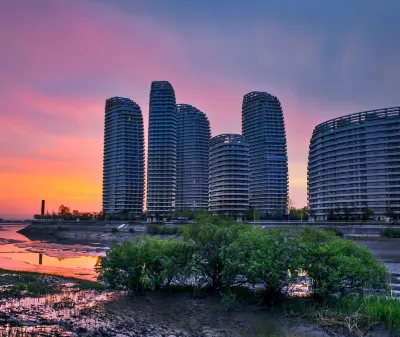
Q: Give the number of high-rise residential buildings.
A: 6